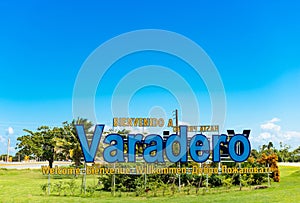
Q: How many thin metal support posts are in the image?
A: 8